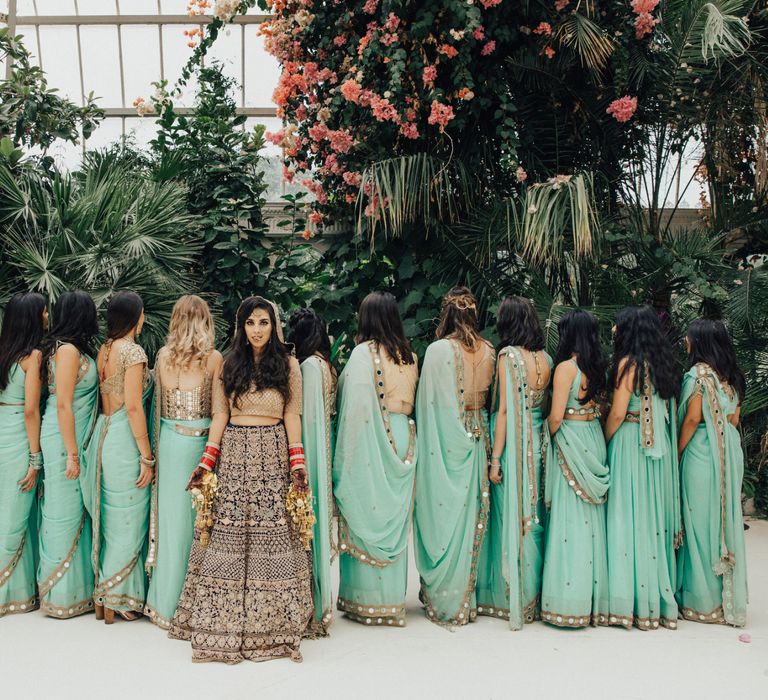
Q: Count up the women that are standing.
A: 12